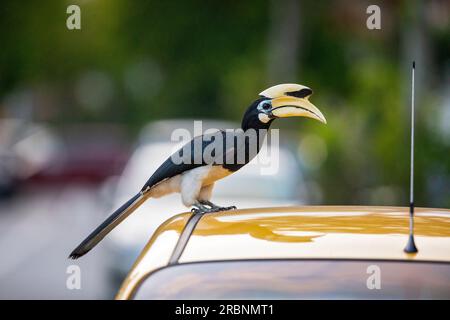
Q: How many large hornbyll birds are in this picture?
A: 1